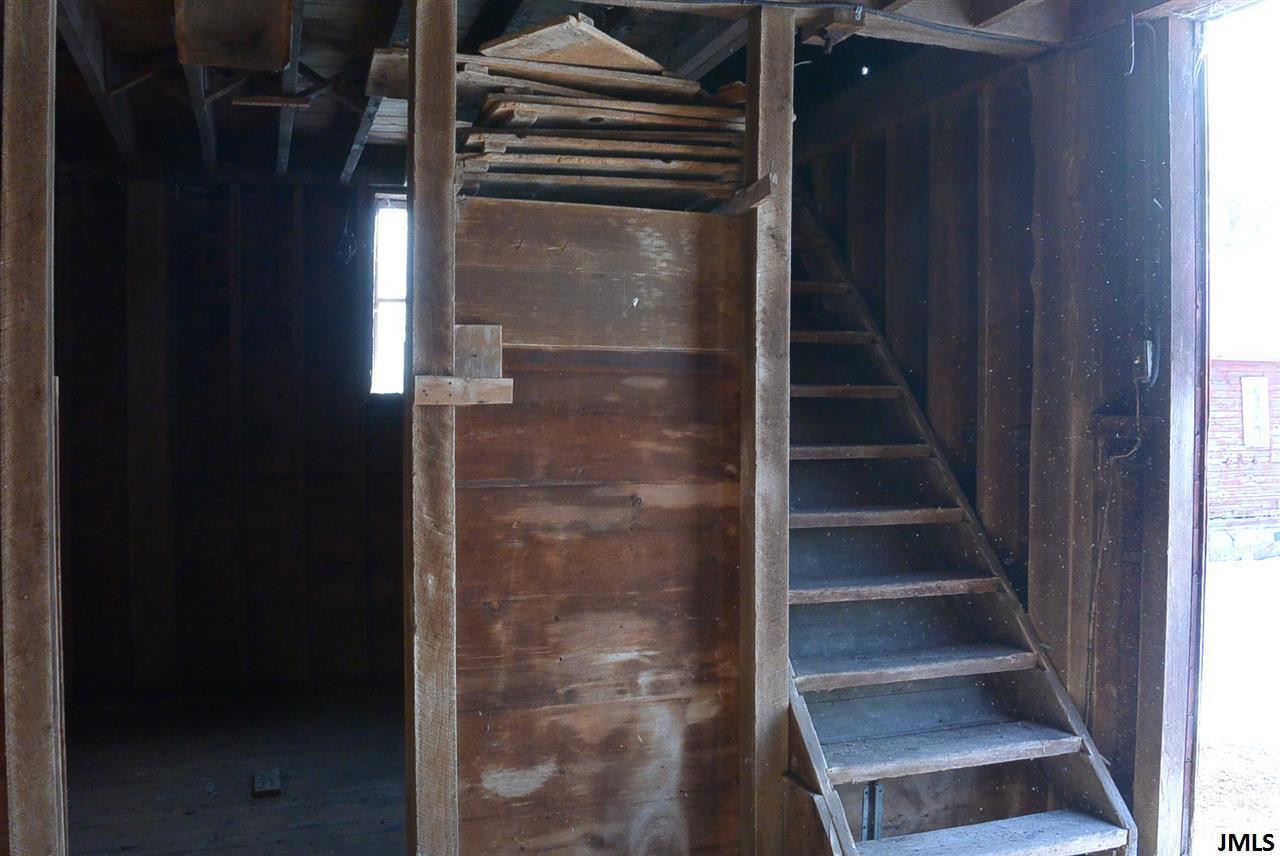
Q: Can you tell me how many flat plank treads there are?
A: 9